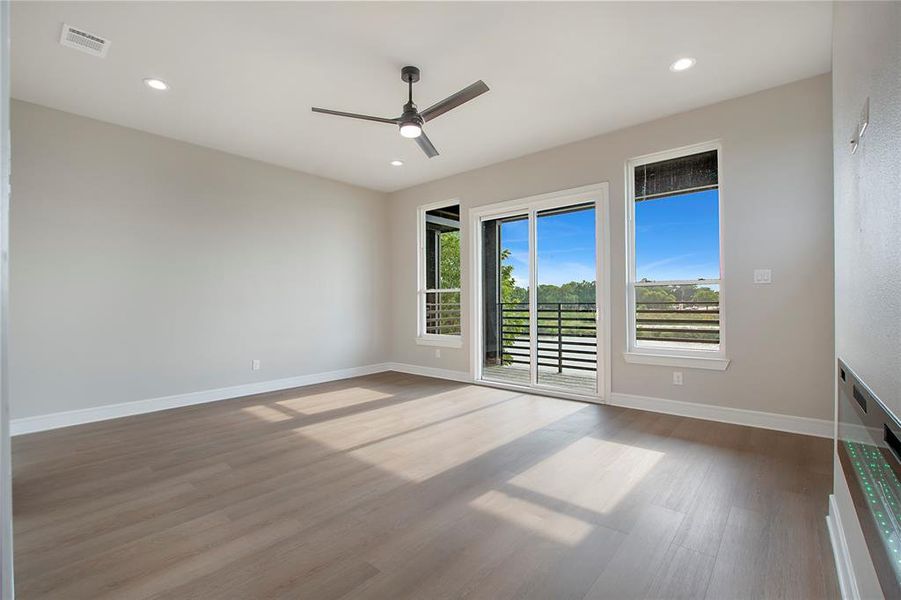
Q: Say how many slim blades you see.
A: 3